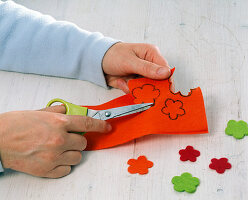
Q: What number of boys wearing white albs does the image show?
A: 0